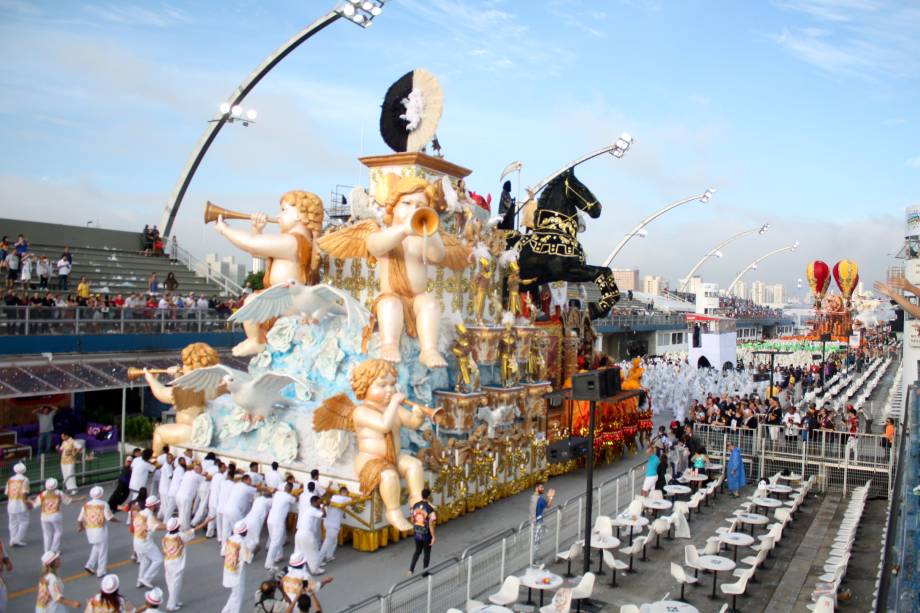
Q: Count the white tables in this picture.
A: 15